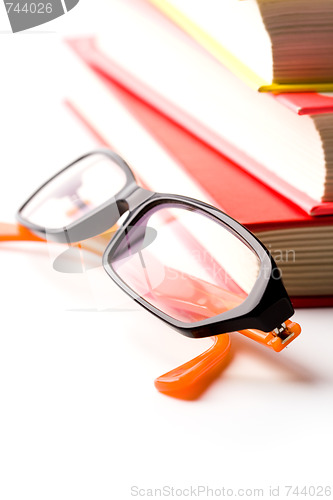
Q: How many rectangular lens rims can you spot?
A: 2